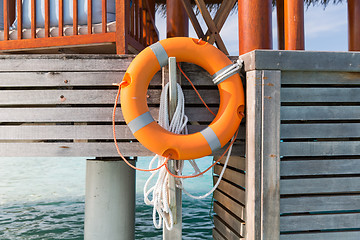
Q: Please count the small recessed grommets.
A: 4